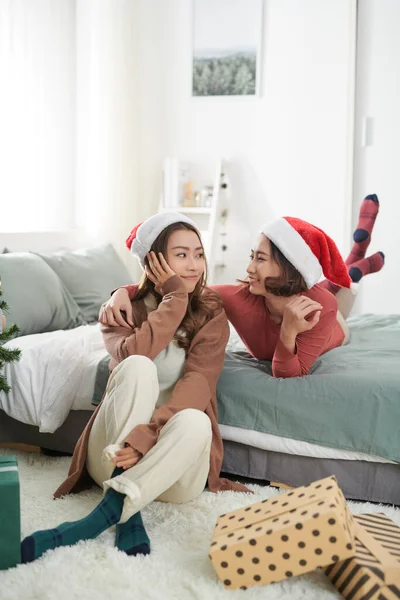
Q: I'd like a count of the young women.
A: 2